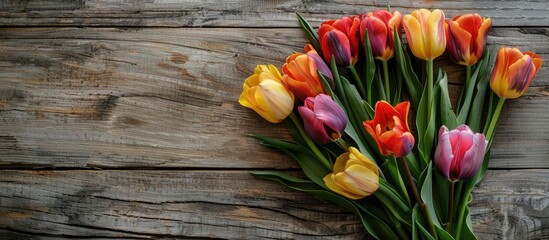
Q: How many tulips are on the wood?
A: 11